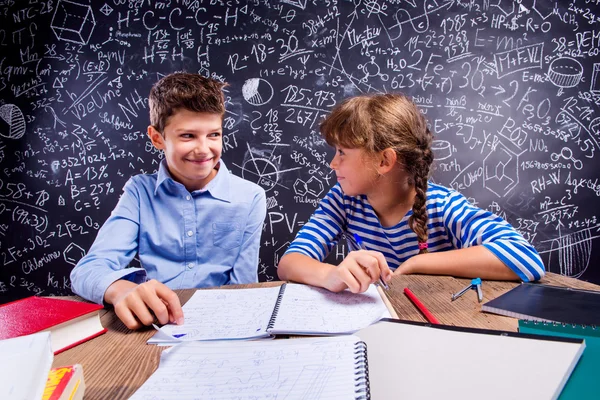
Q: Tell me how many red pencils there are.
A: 1